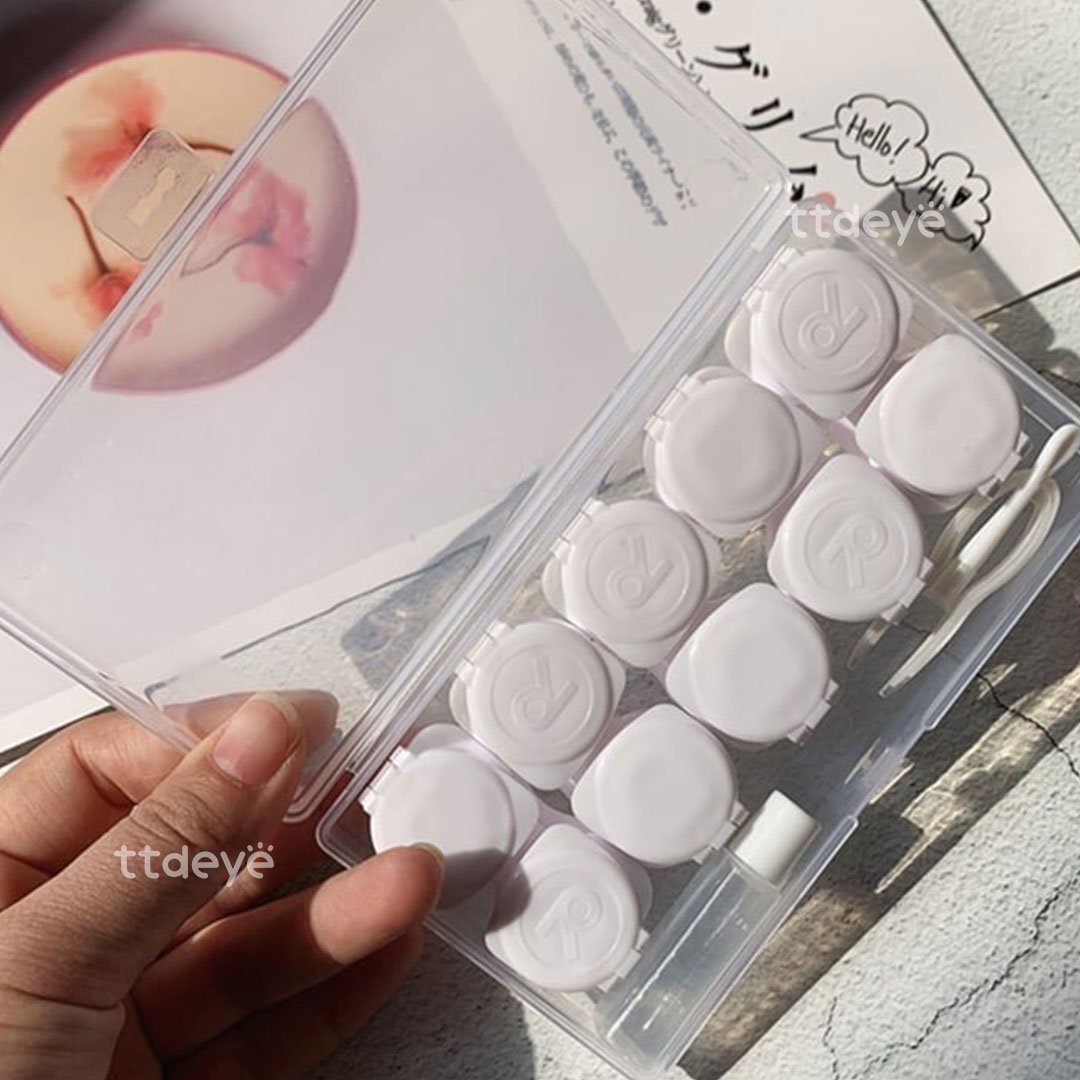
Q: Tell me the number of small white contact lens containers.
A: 10